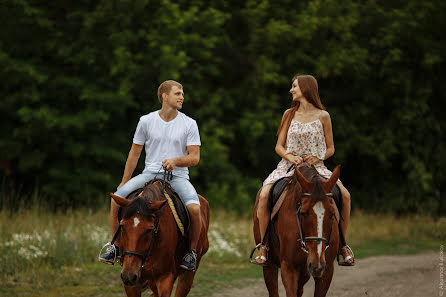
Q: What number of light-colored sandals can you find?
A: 2